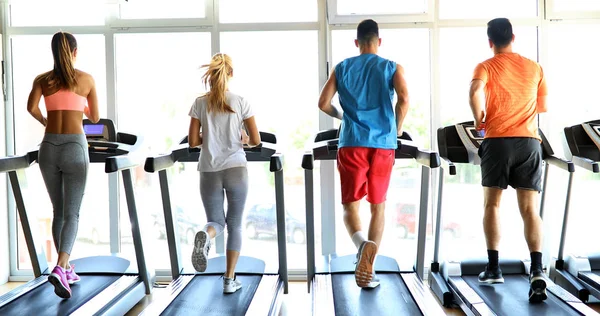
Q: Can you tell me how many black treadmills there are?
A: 5